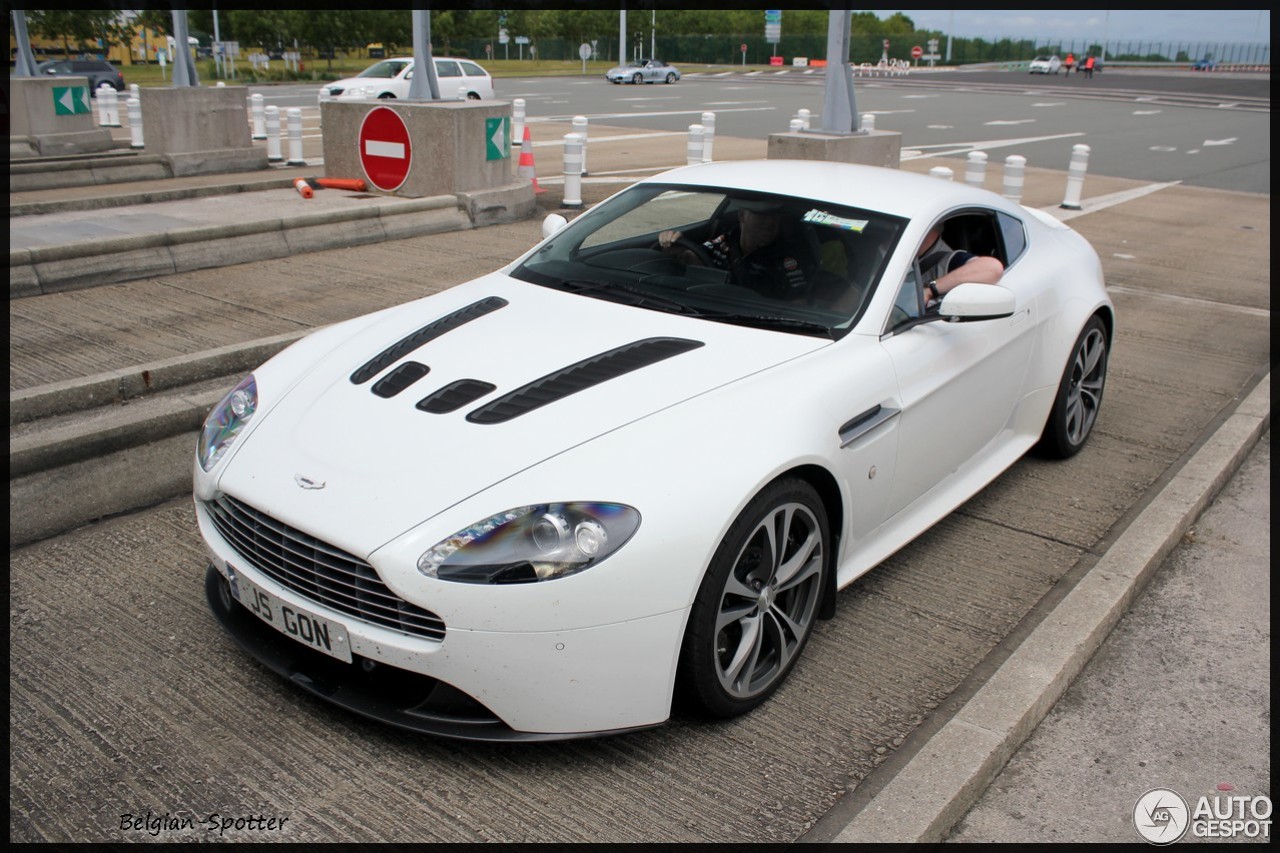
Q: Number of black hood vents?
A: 4